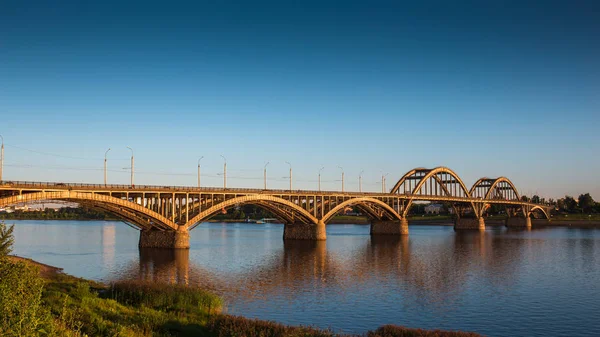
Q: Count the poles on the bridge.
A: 12